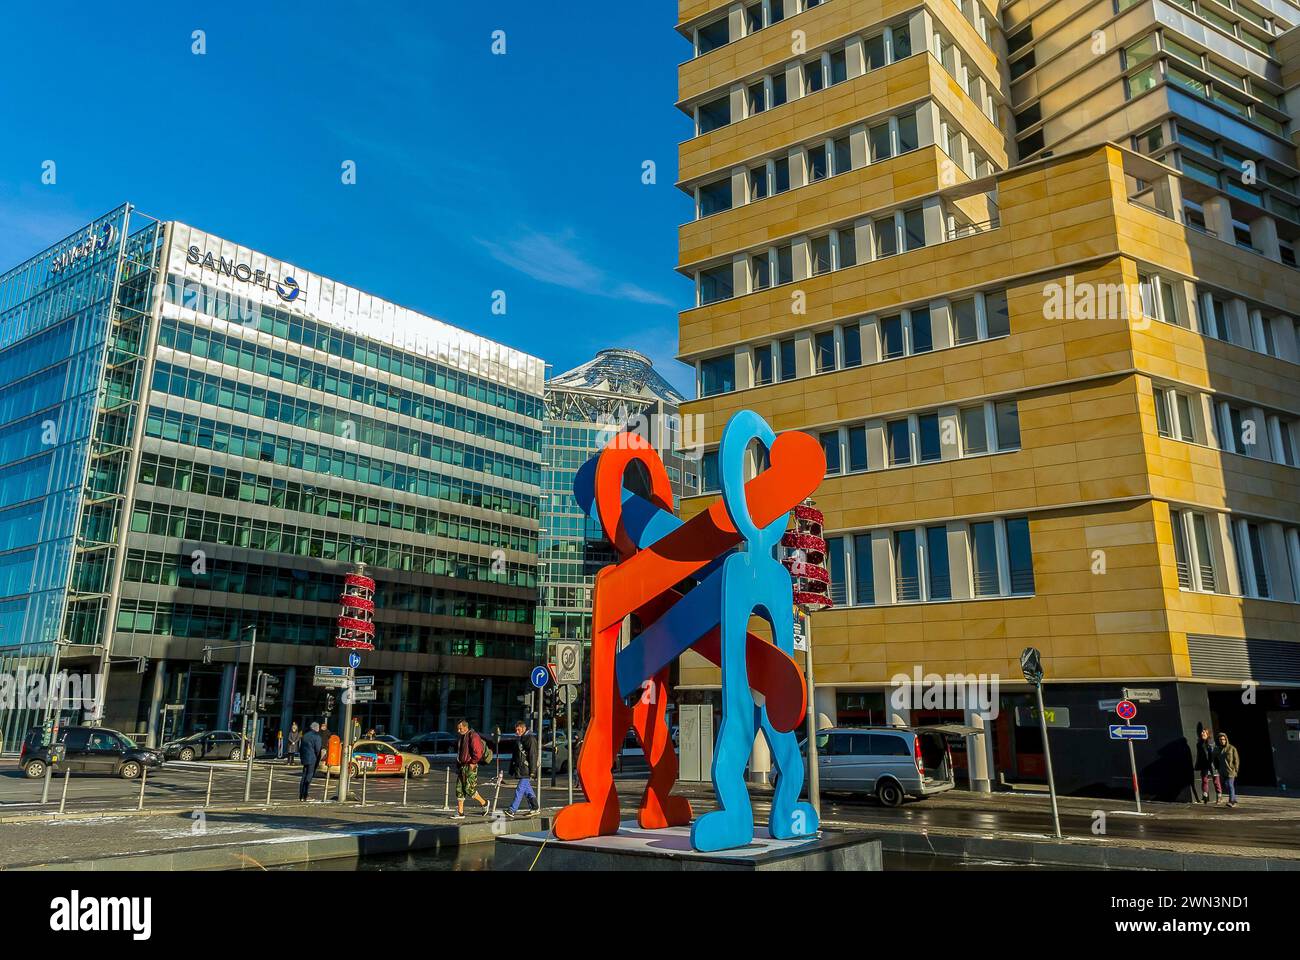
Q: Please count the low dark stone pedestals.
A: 1